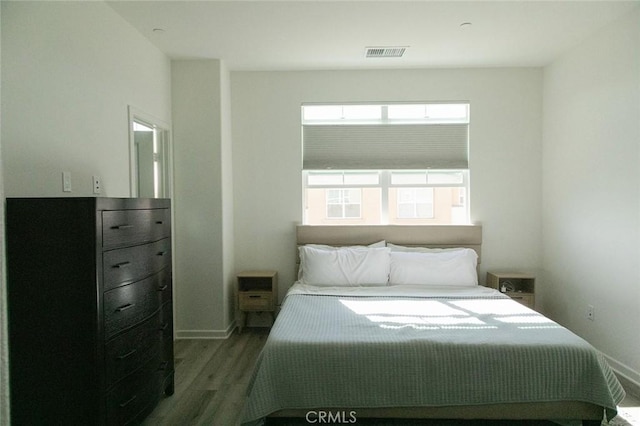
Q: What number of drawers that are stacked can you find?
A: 5